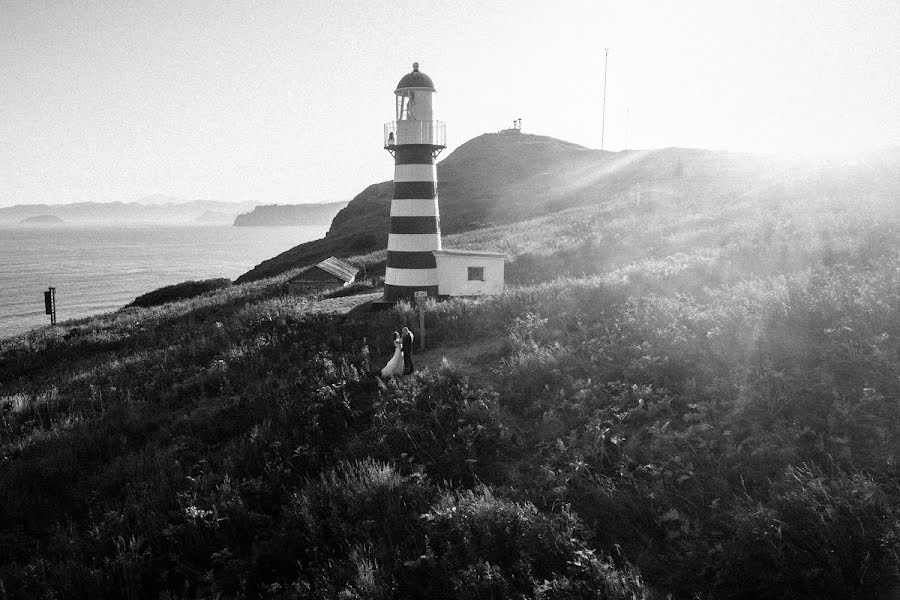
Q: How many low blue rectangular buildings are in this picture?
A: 0